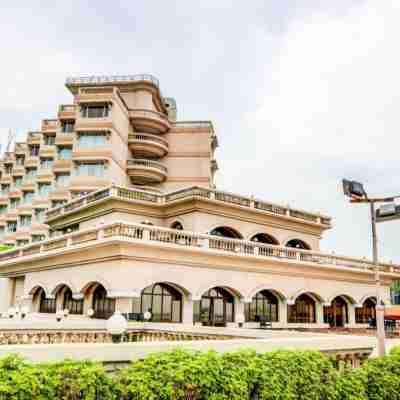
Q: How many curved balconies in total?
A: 3